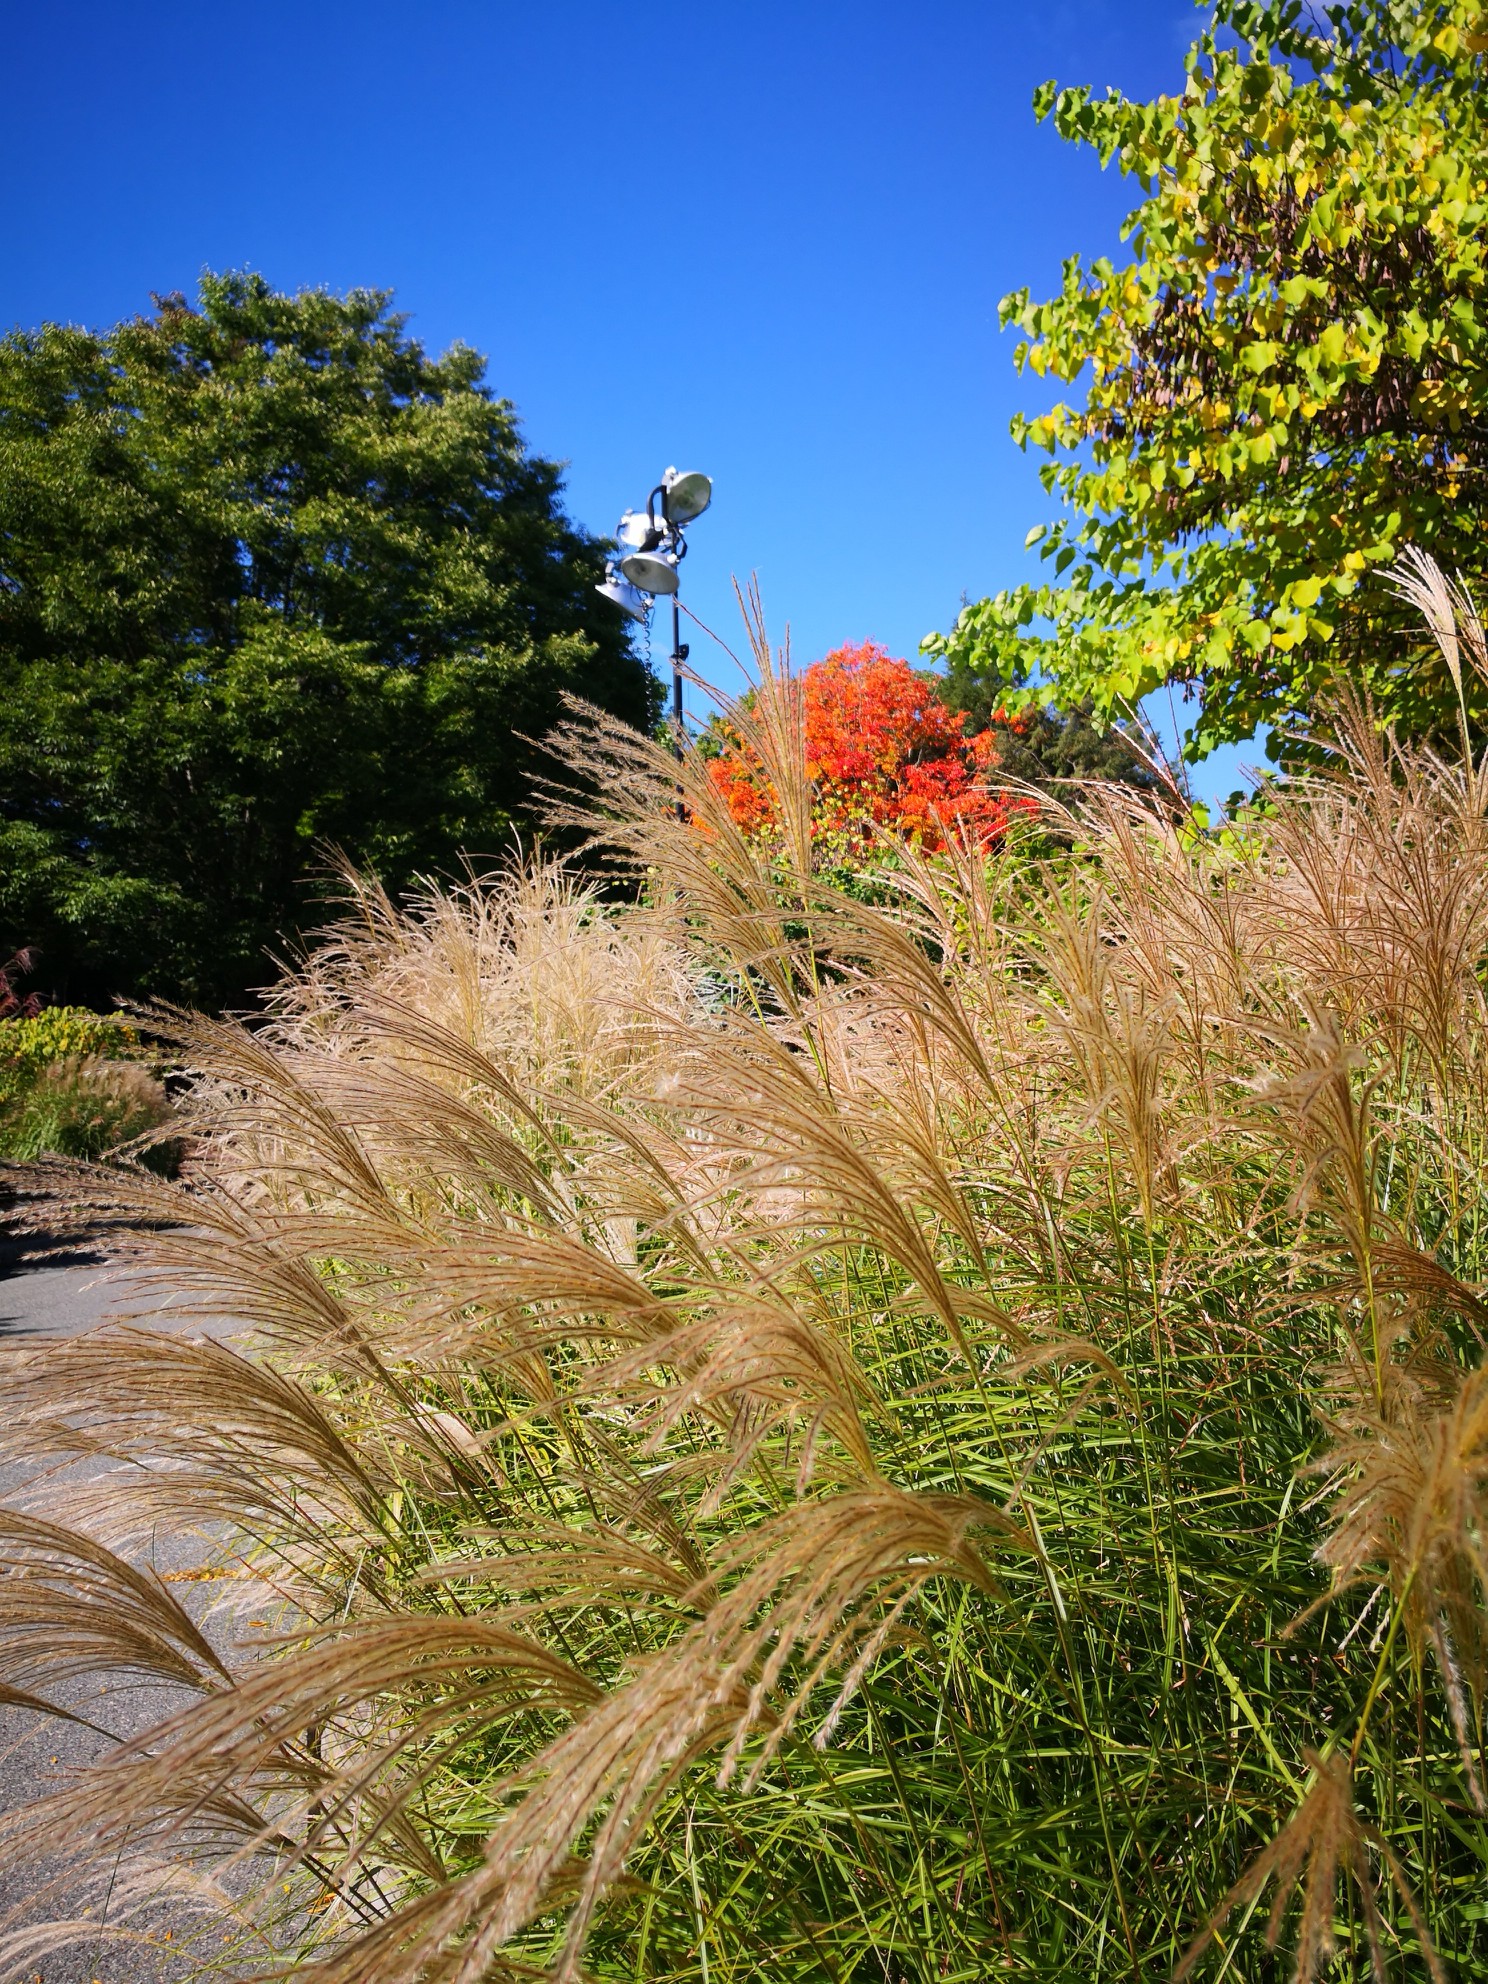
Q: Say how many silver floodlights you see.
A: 4